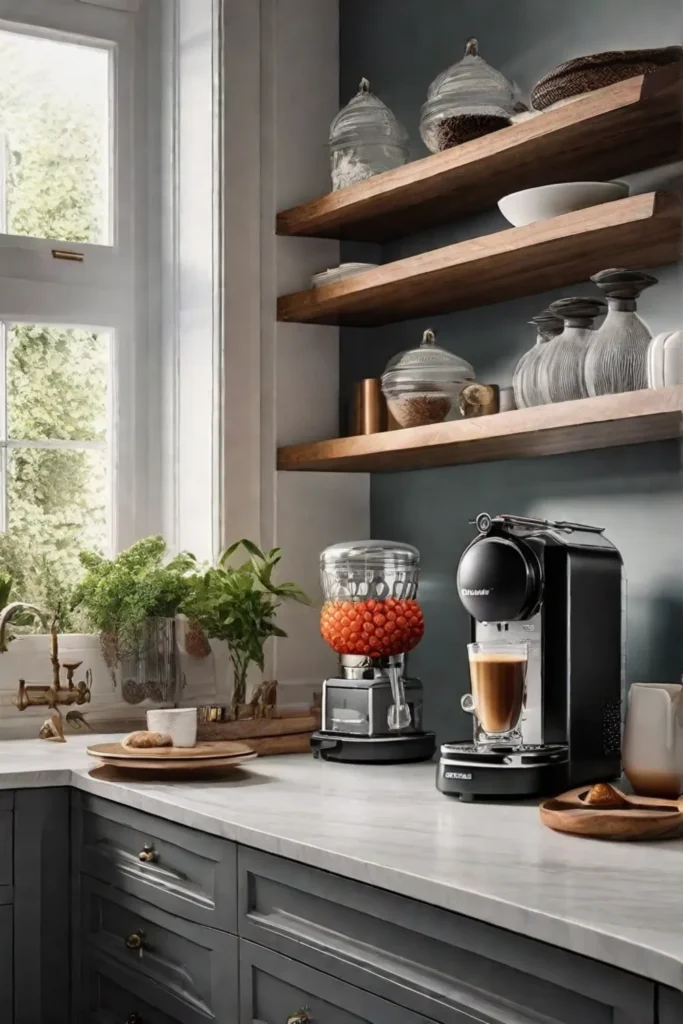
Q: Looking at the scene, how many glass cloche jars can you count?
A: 3